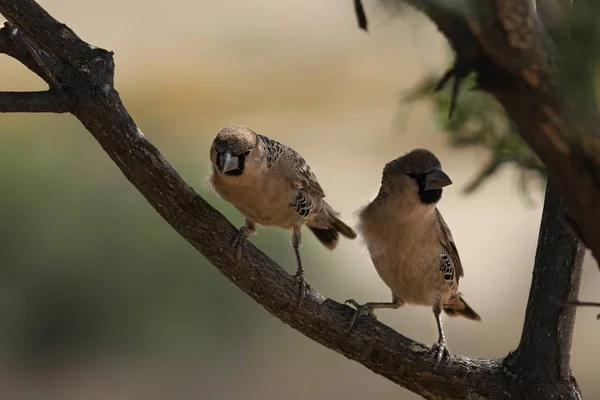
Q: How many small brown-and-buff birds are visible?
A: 2